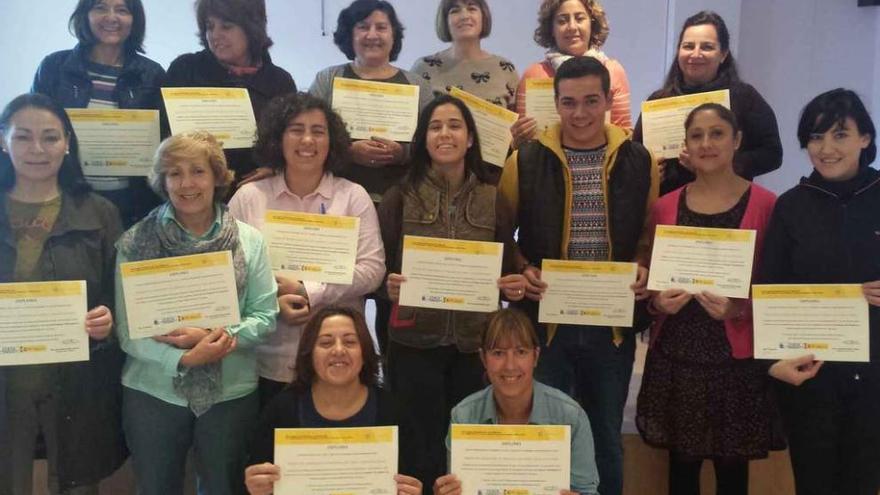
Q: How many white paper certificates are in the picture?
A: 15